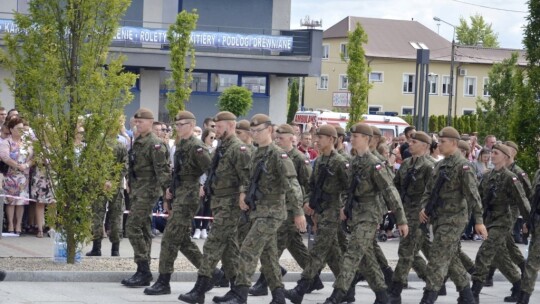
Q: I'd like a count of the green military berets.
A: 15